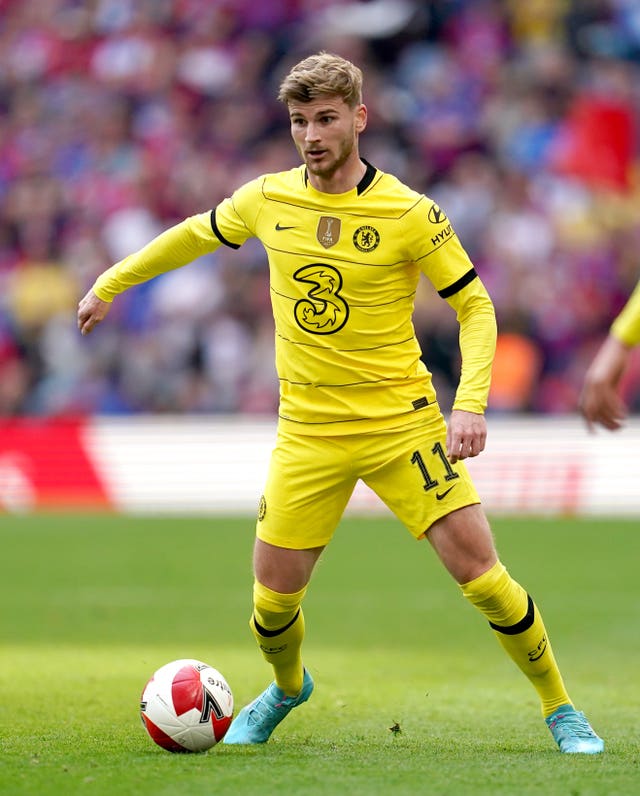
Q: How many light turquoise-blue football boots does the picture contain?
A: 2